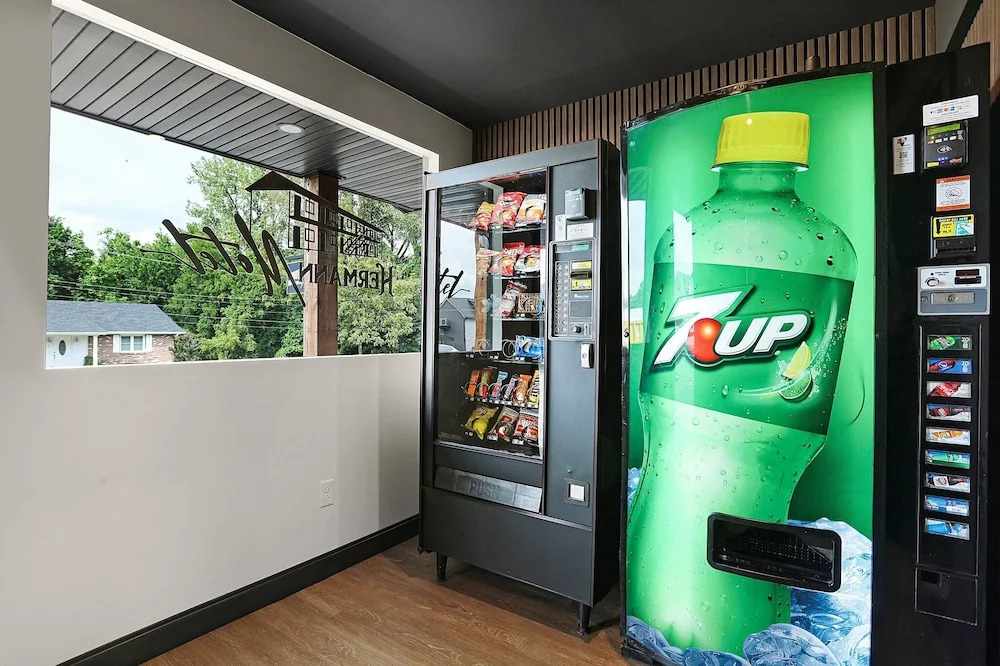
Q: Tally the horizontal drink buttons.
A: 9